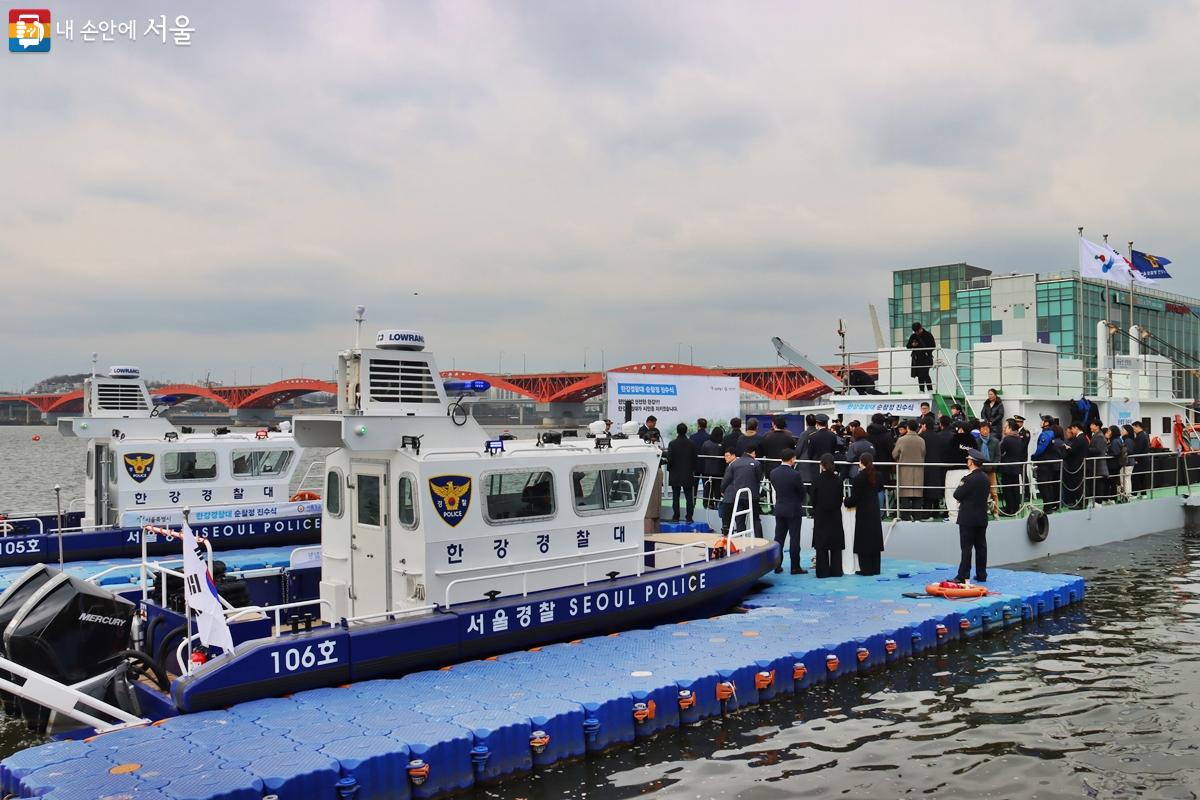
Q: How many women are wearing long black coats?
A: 2